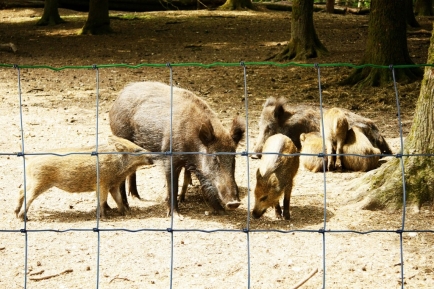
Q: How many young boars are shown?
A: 5